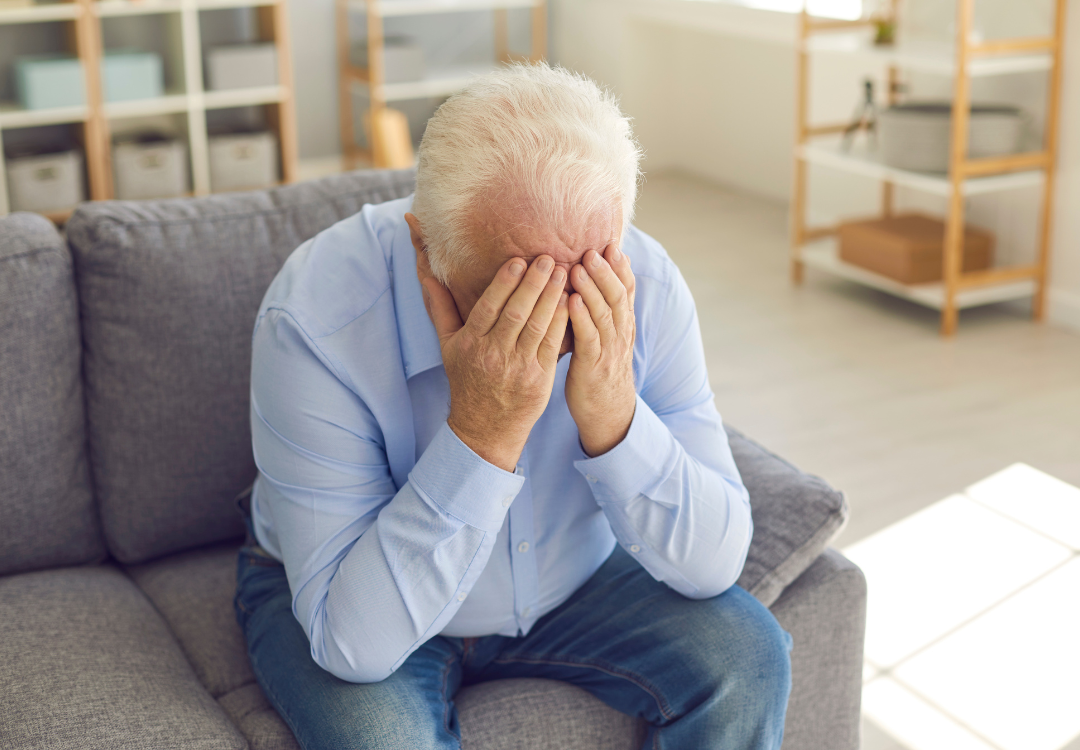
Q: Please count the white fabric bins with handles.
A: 3